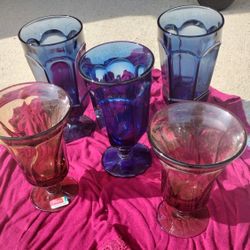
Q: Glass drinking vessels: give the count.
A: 5